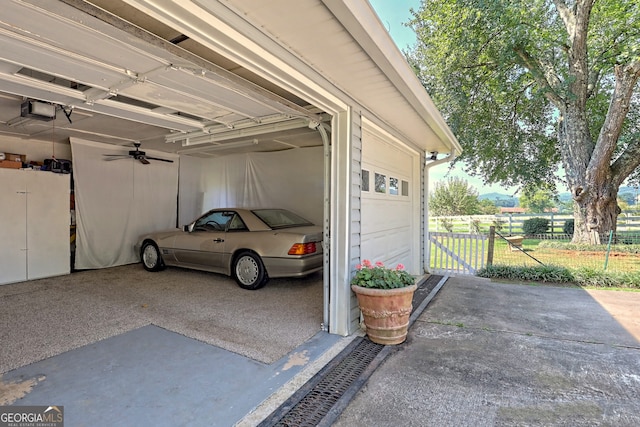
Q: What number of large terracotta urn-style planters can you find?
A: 1